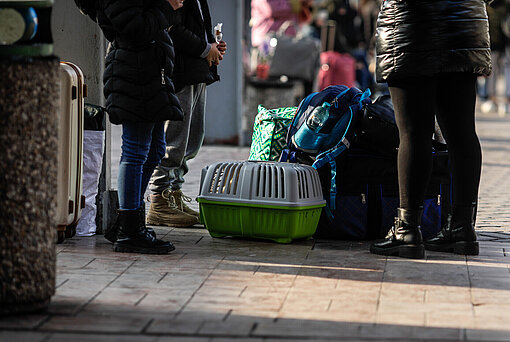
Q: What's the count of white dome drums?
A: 0